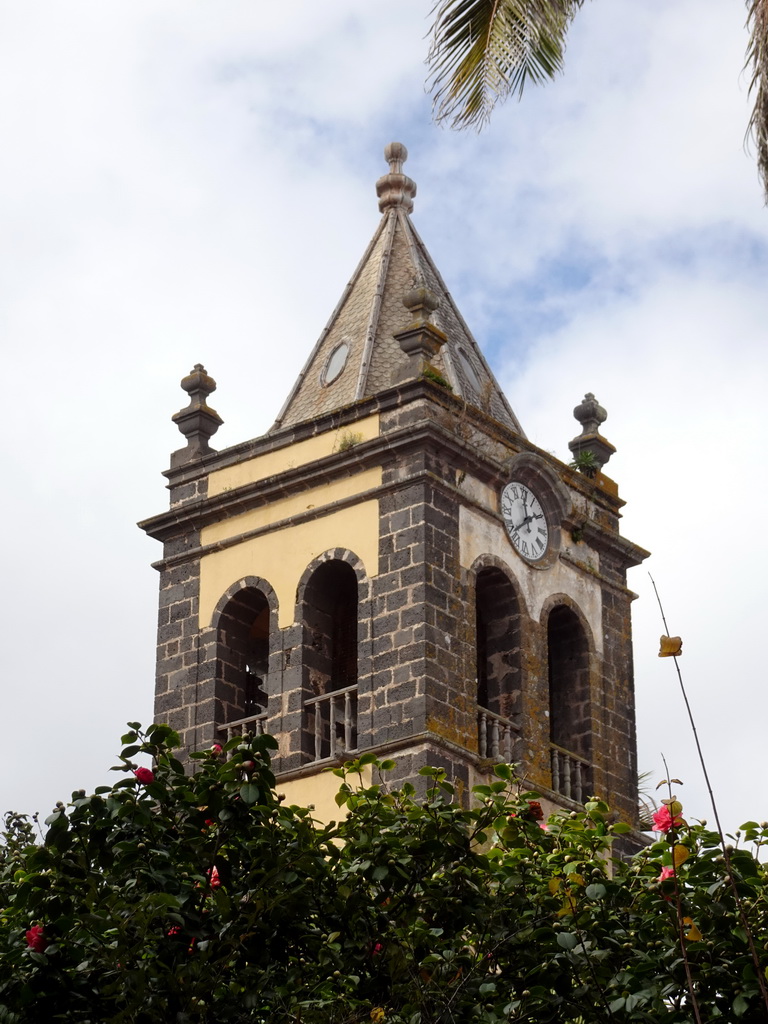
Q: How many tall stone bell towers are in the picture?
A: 1